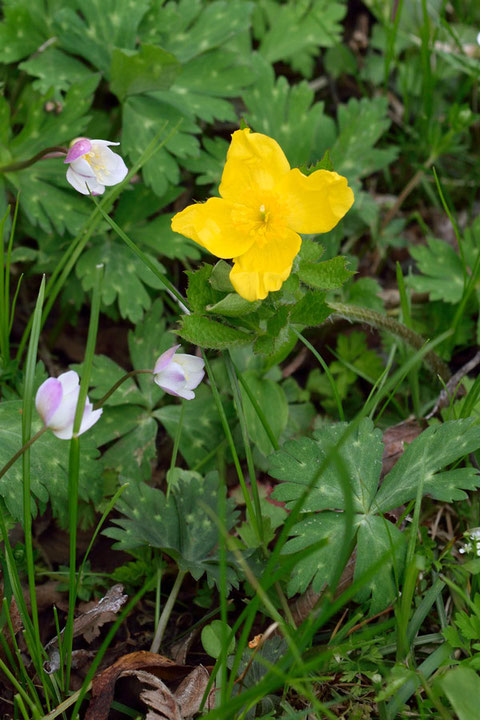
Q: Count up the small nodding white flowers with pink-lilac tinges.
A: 3